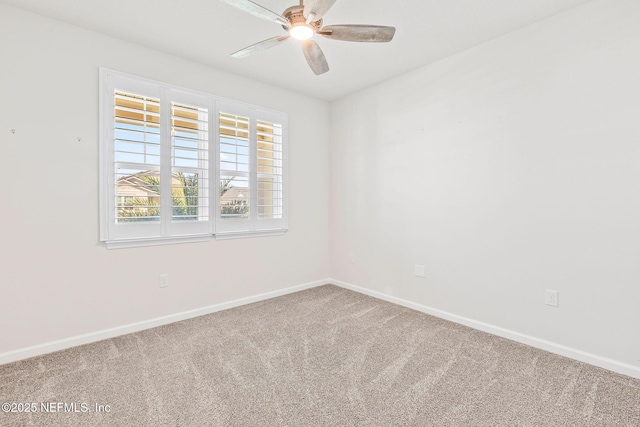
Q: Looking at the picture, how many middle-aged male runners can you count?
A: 0